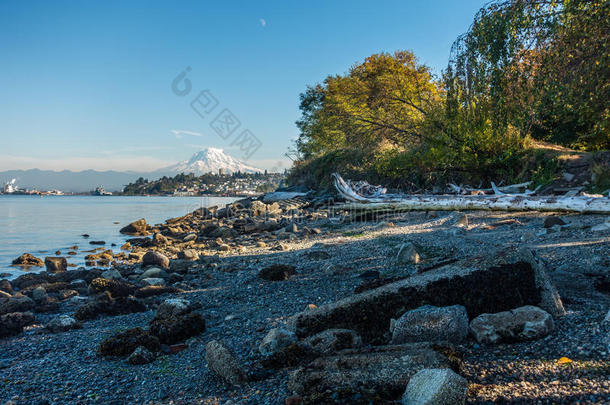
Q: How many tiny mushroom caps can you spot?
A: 0